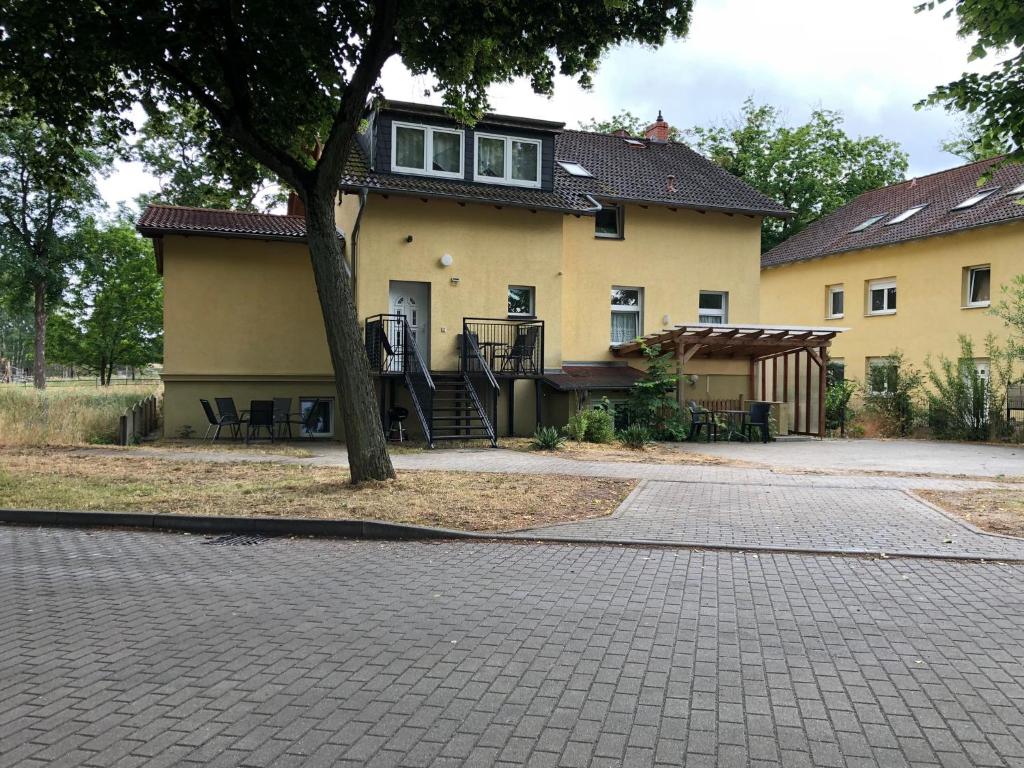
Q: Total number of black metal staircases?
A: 1